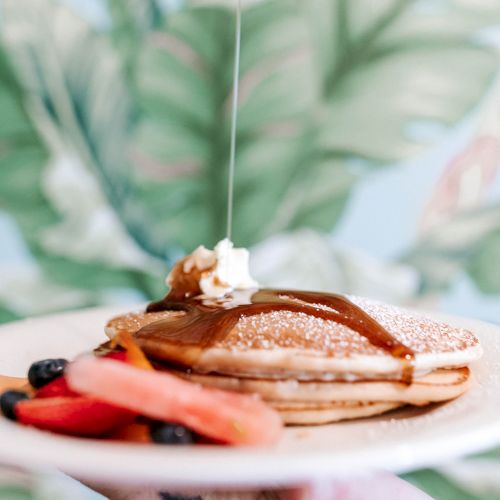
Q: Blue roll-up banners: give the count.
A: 0